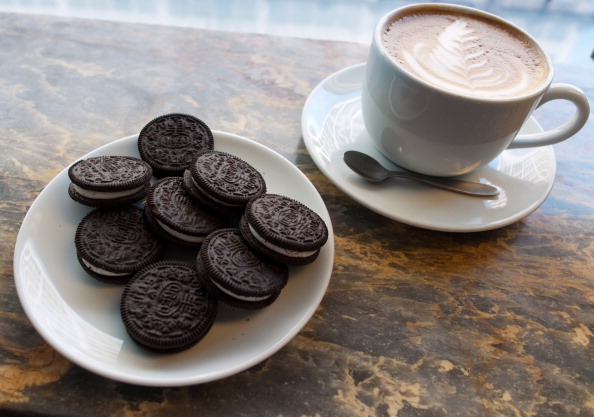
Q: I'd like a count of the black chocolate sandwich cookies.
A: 8